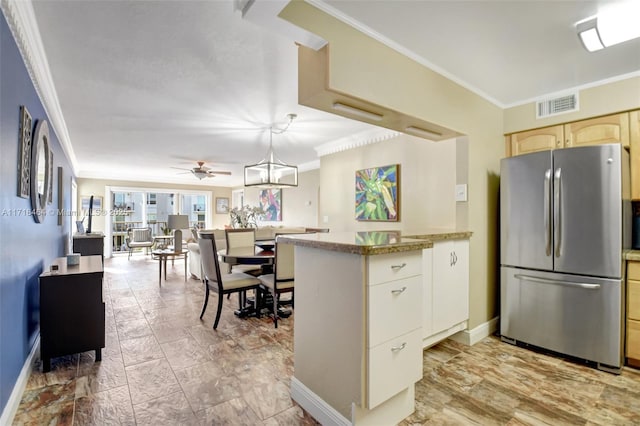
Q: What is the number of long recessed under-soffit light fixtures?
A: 2